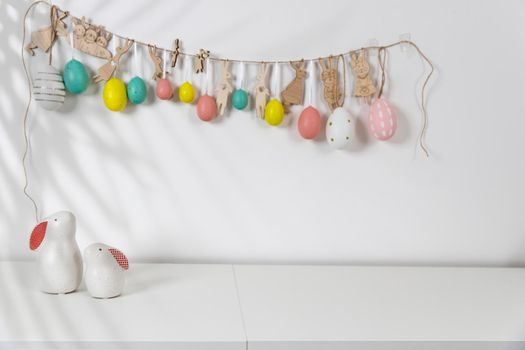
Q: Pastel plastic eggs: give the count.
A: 12